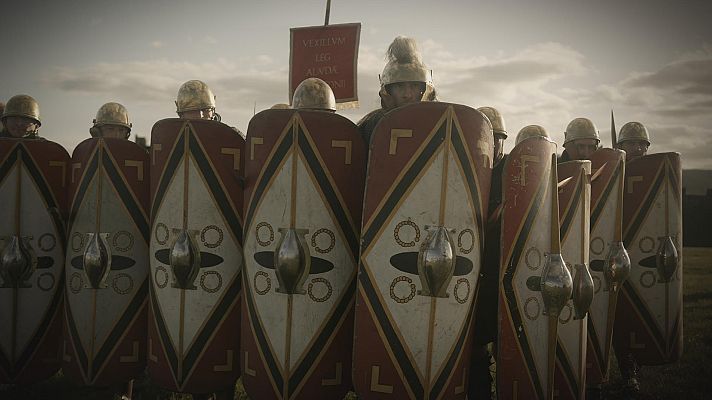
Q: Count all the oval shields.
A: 9